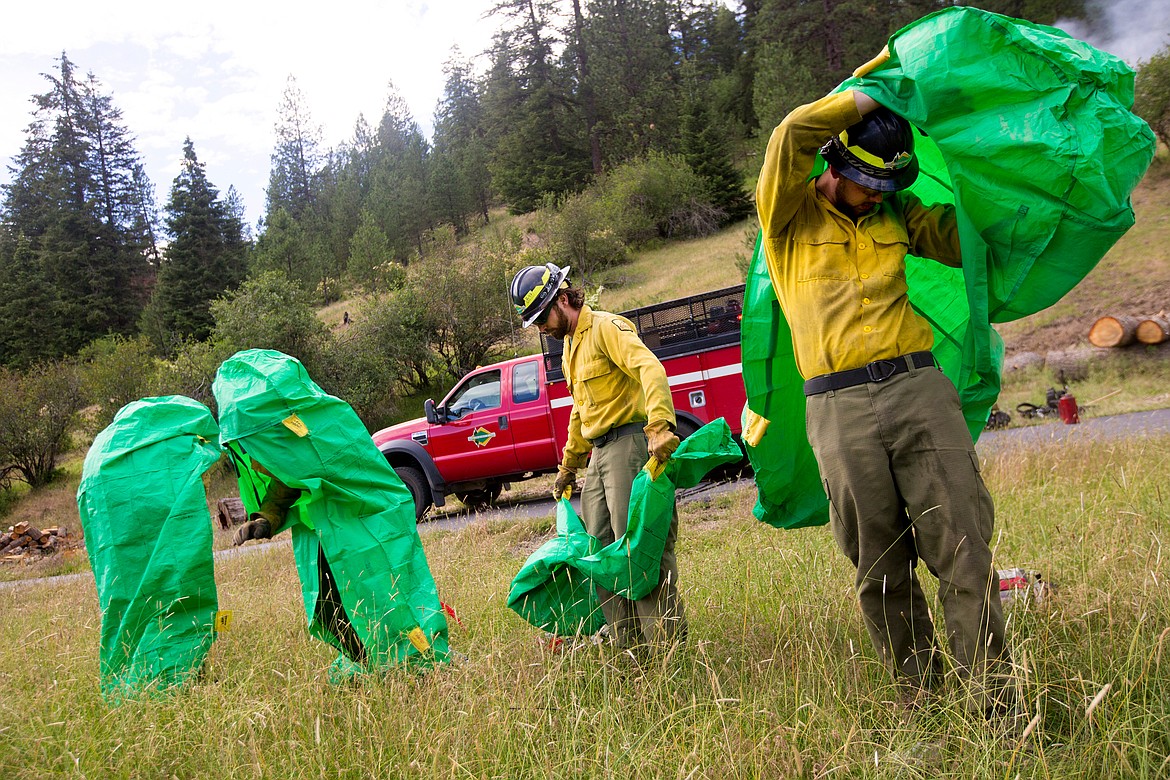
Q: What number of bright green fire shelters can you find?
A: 4